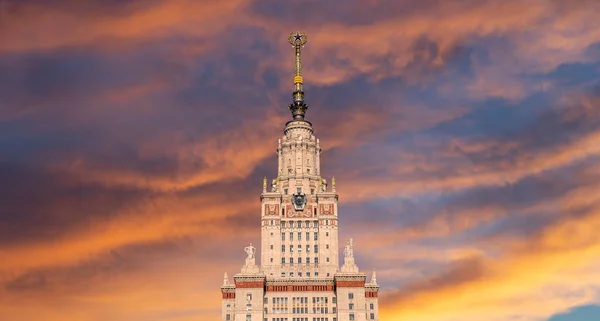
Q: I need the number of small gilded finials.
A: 4